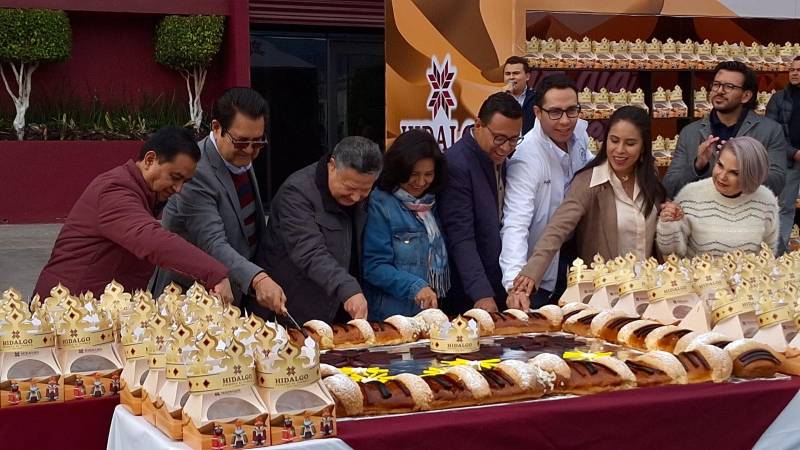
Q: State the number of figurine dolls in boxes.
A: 12